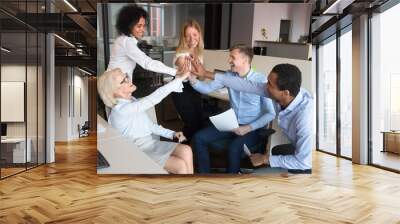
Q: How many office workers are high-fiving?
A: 5